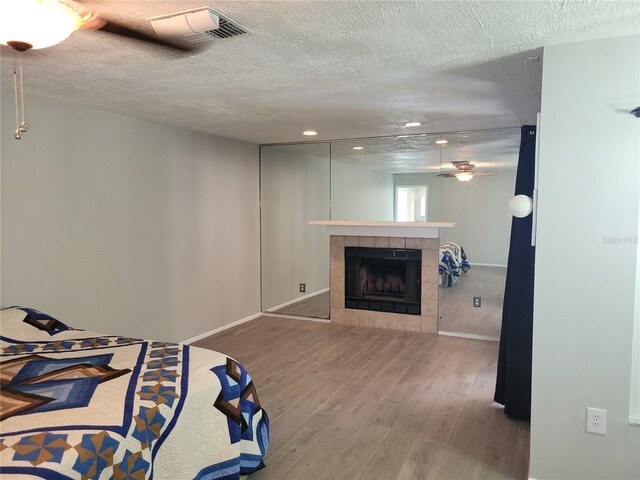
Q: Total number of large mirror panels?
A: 3